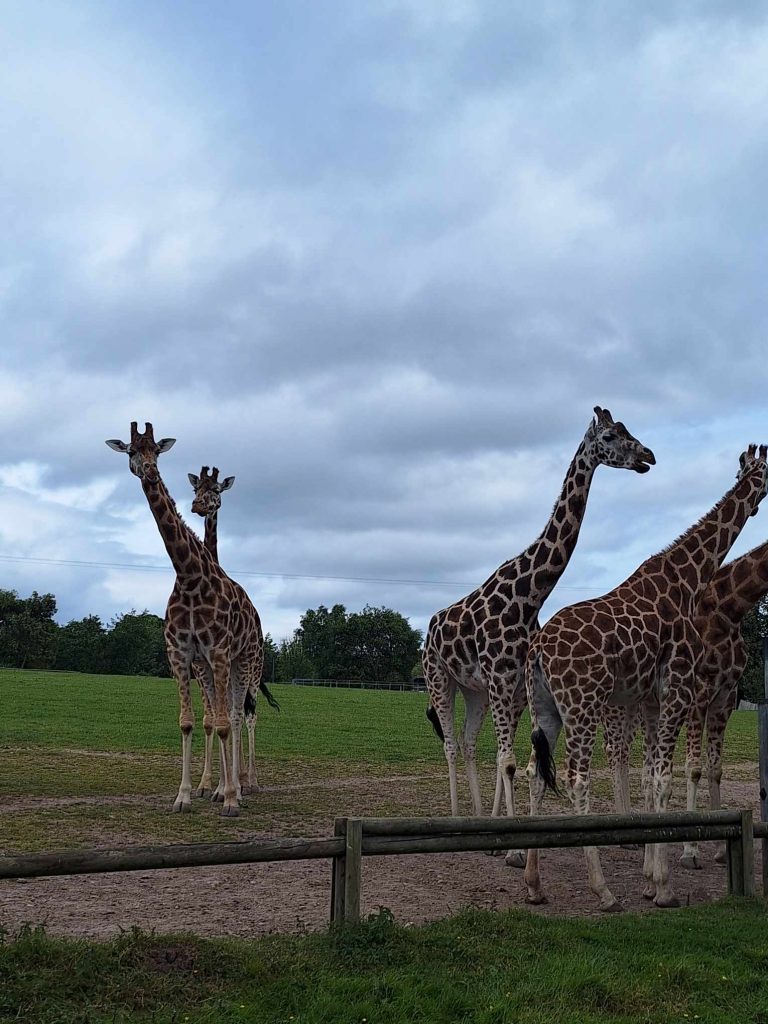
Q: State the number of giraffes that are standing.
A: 5